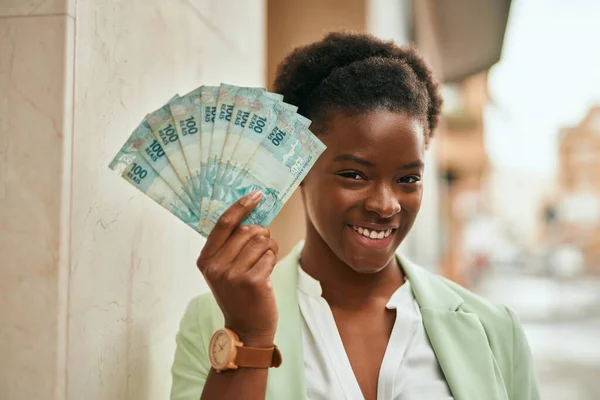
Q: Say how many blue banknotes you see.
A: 9